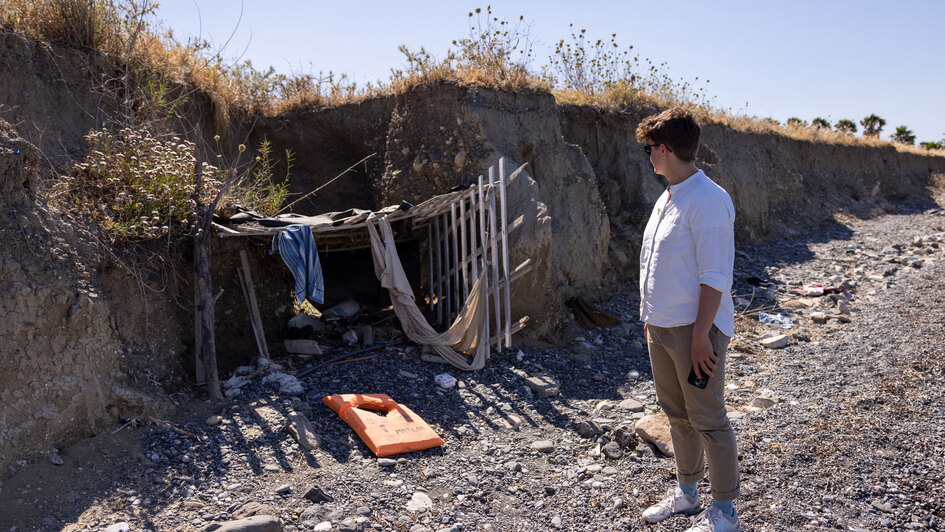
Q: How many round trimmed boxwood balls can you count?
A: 0